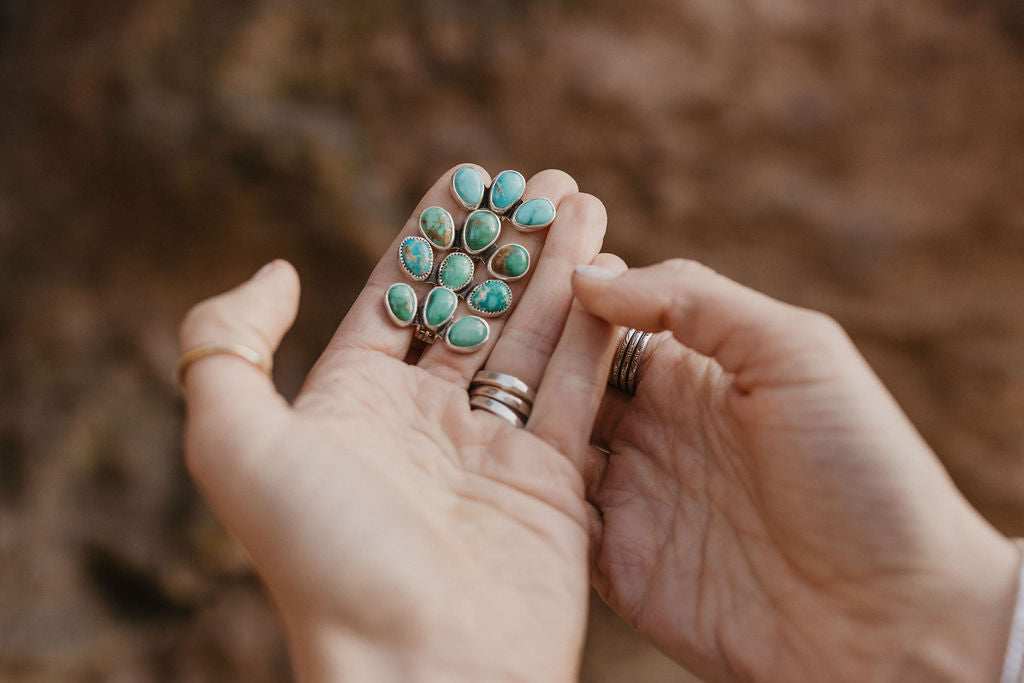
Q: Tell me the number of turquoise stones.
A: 12